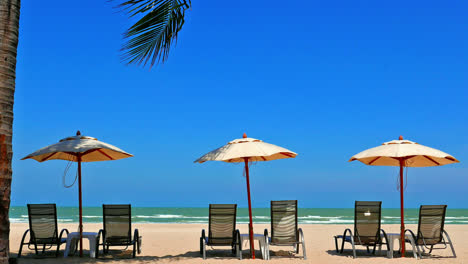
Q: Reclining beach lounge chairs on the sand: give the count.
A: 6